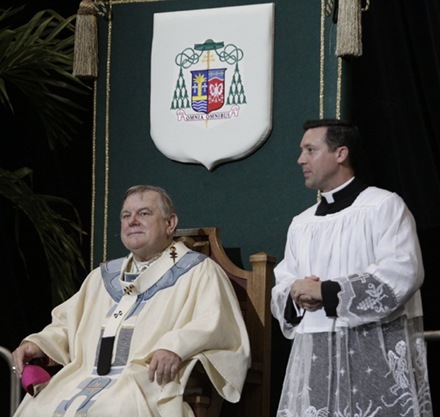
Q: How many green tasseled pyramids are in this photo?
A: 2